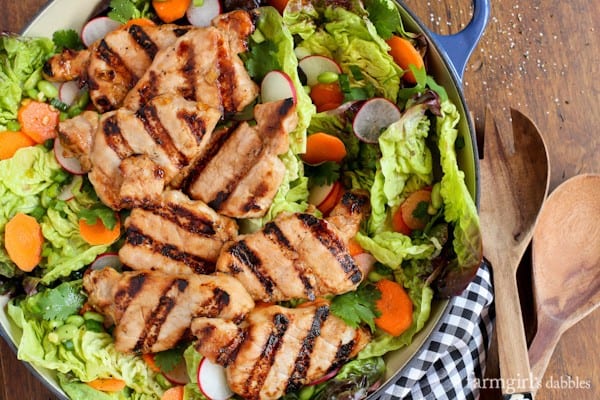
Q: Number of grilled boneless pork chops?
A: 8